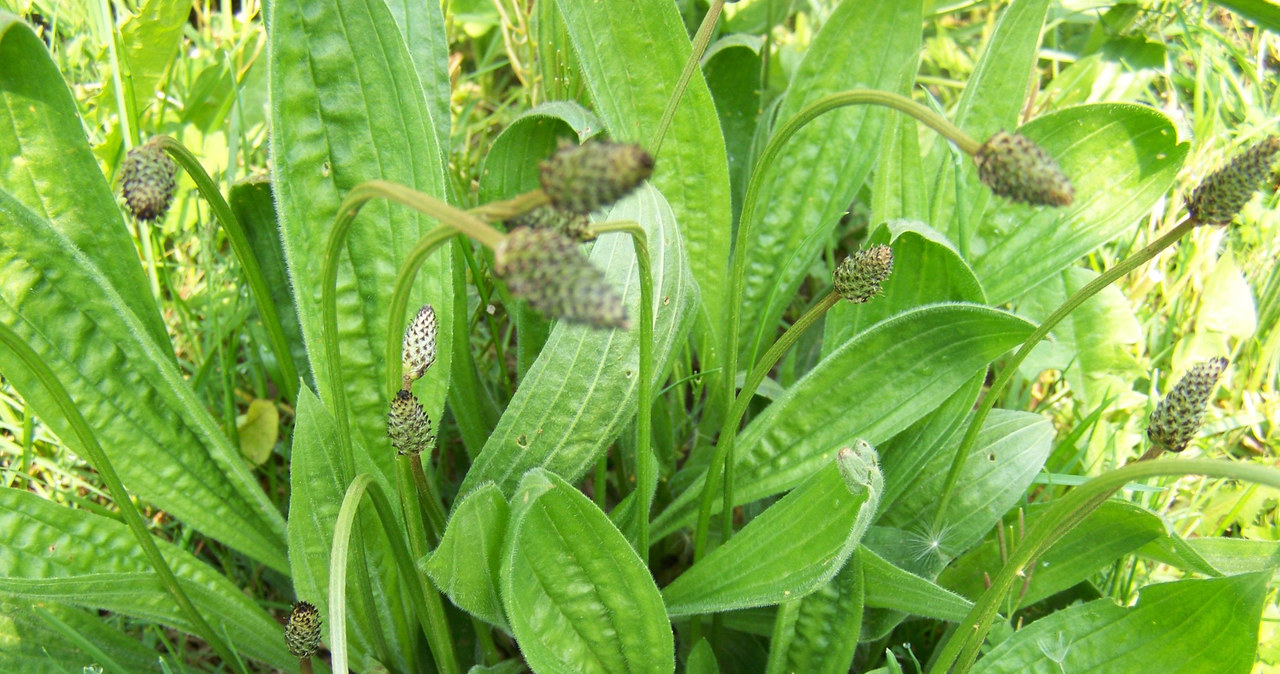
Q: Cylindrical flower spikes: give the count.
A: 11